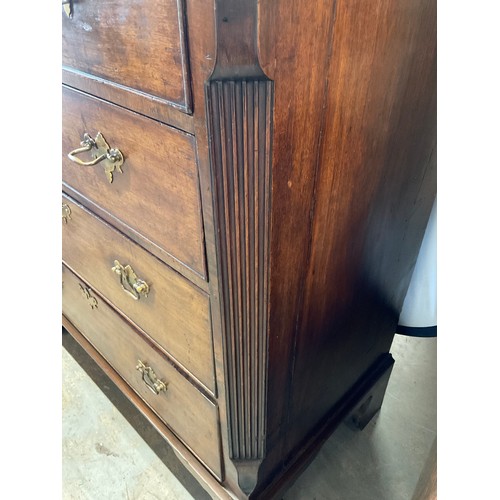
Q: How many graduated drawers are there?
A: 4